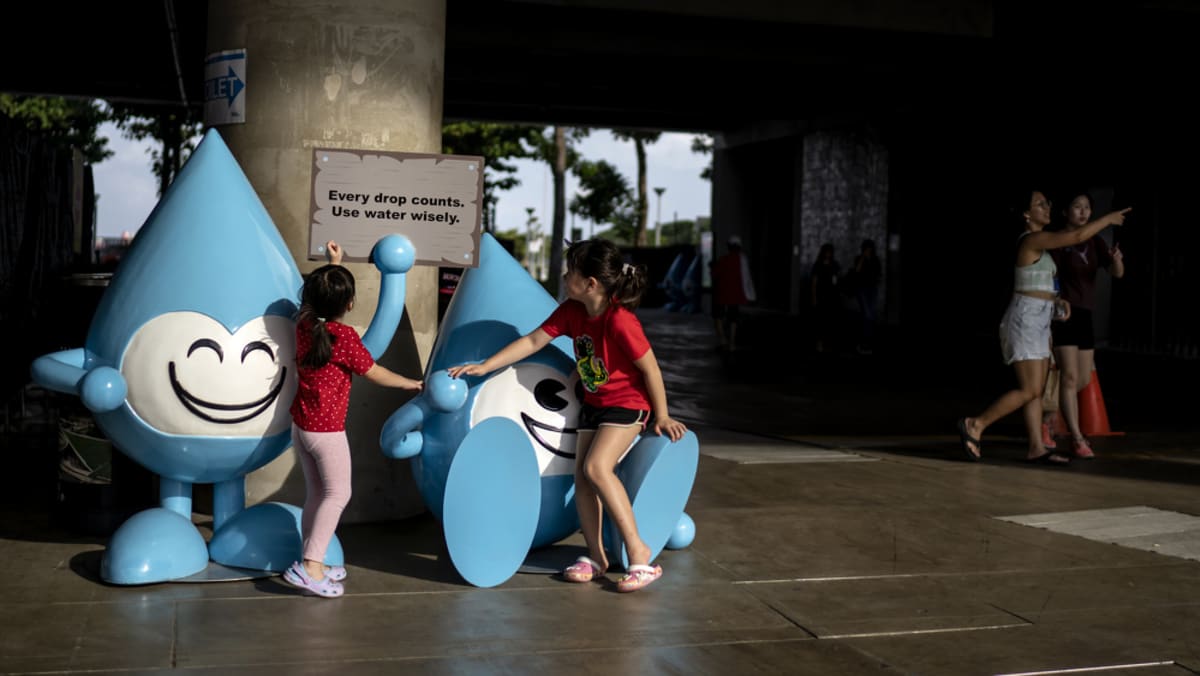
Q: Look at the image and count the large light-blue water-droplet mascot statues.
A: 2